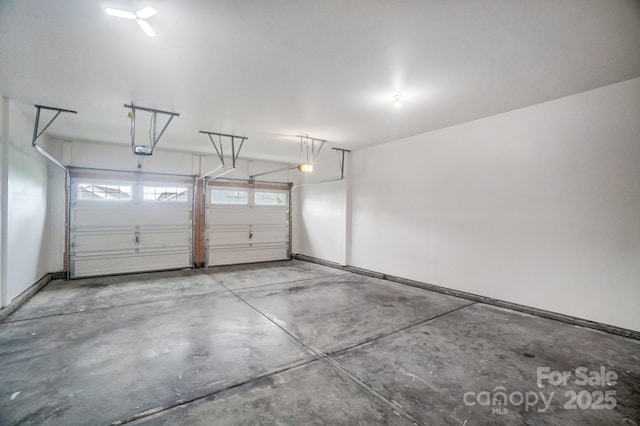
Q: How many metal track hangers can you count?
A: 5